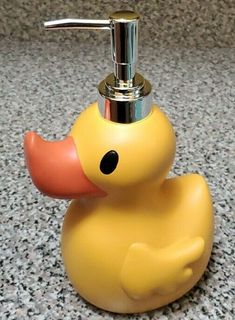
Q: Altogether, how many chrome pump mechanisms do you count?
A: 1